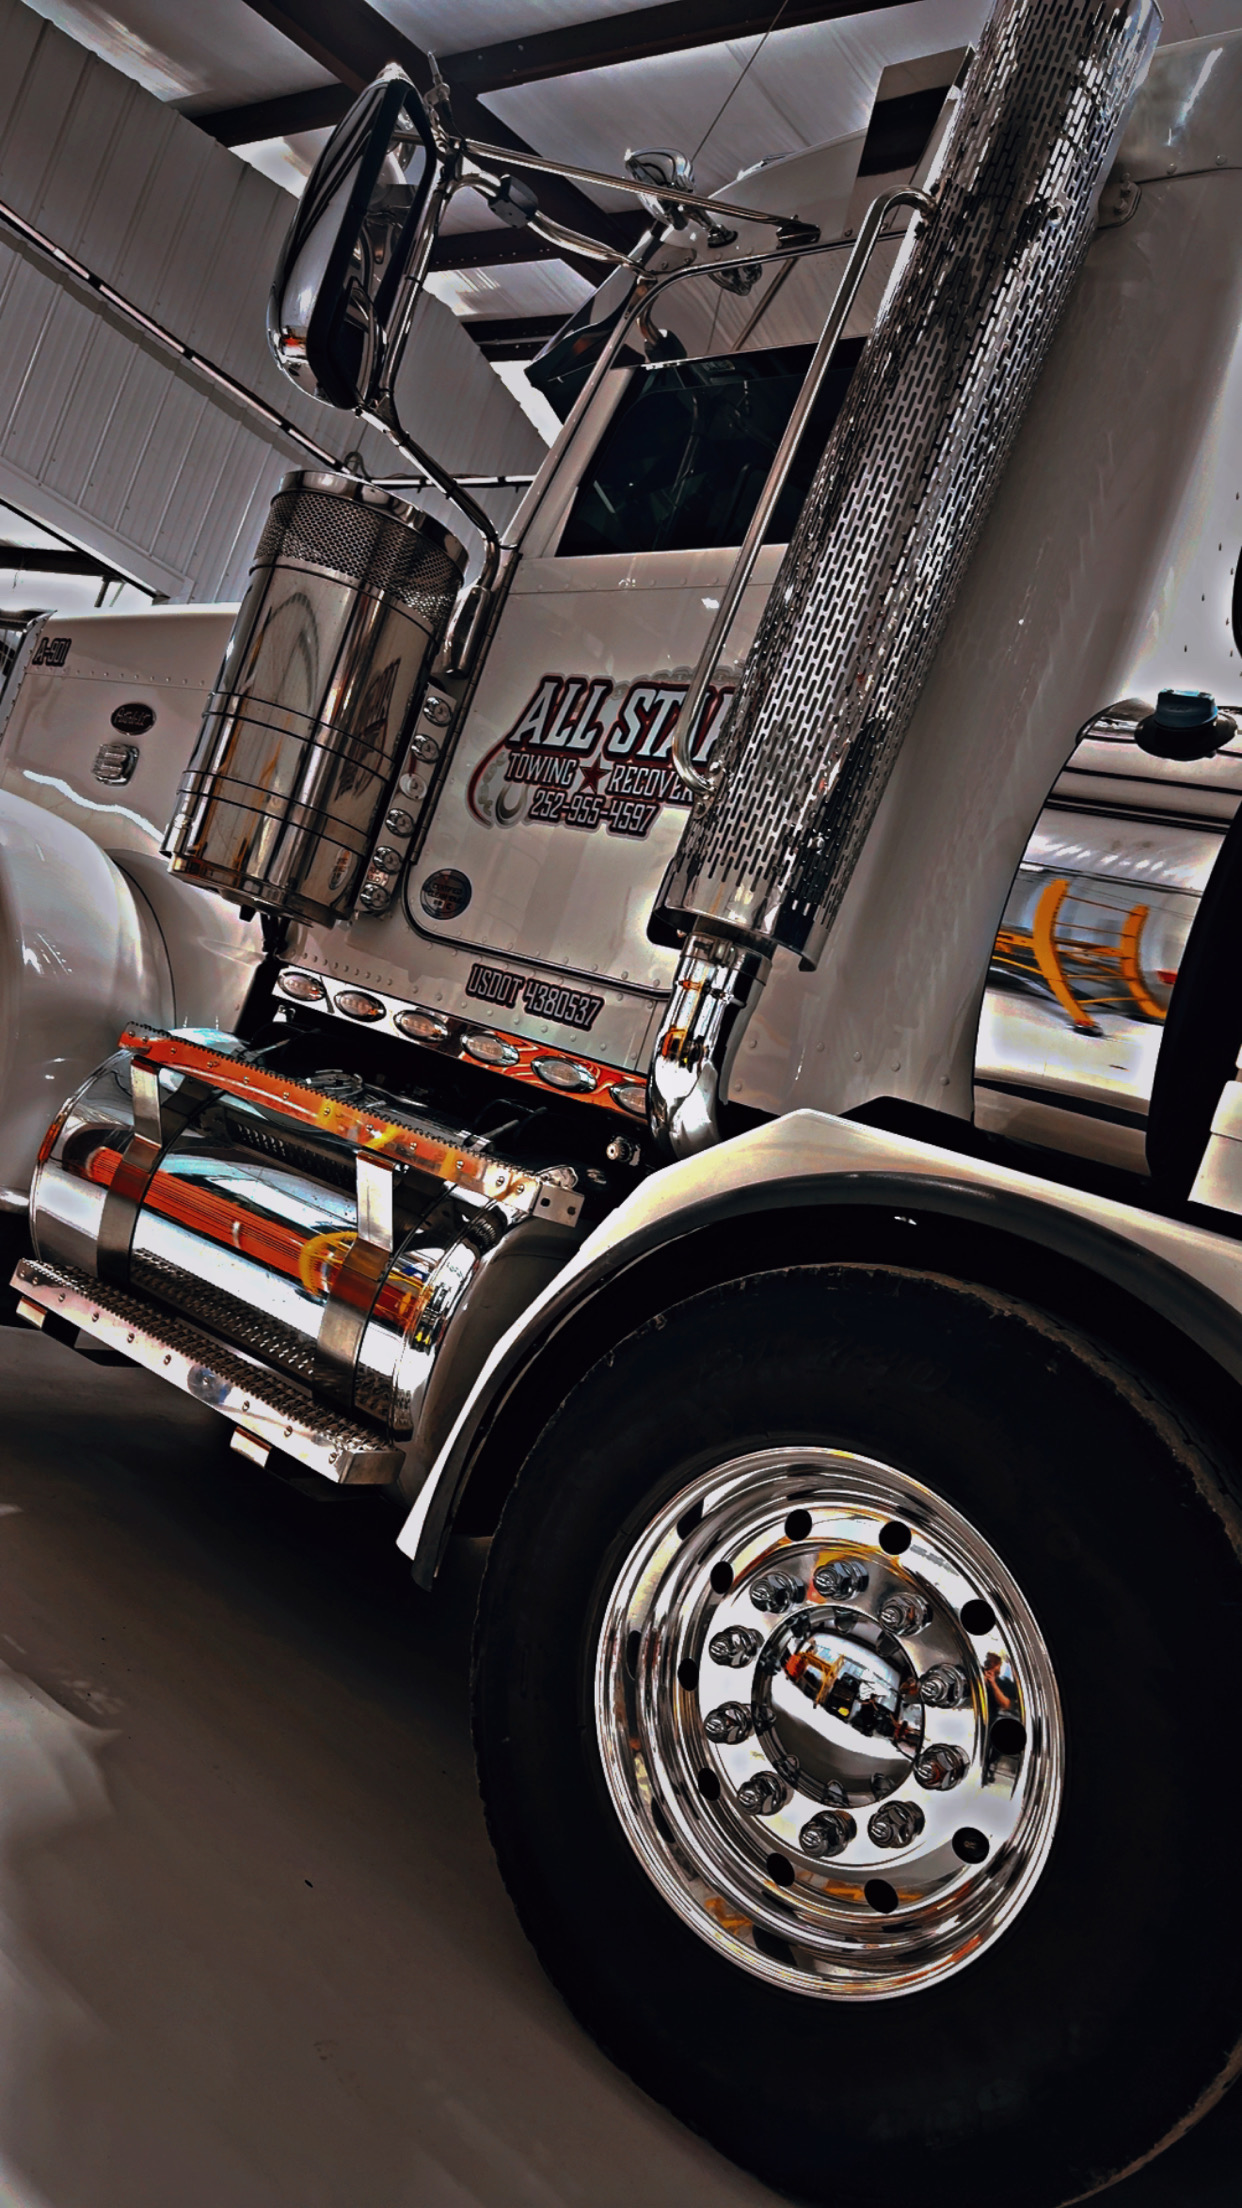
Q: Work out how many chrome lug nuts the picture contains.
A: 10